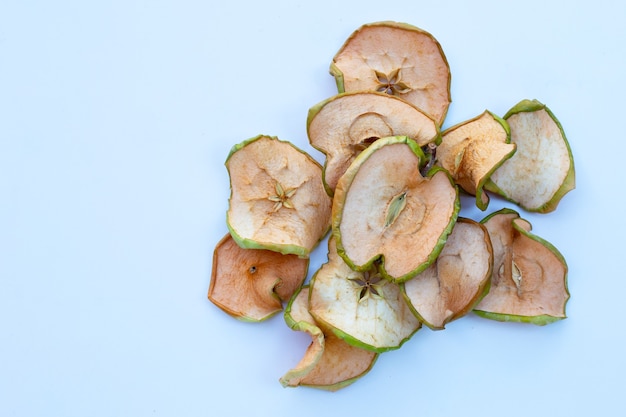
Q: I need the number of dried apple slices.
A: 11